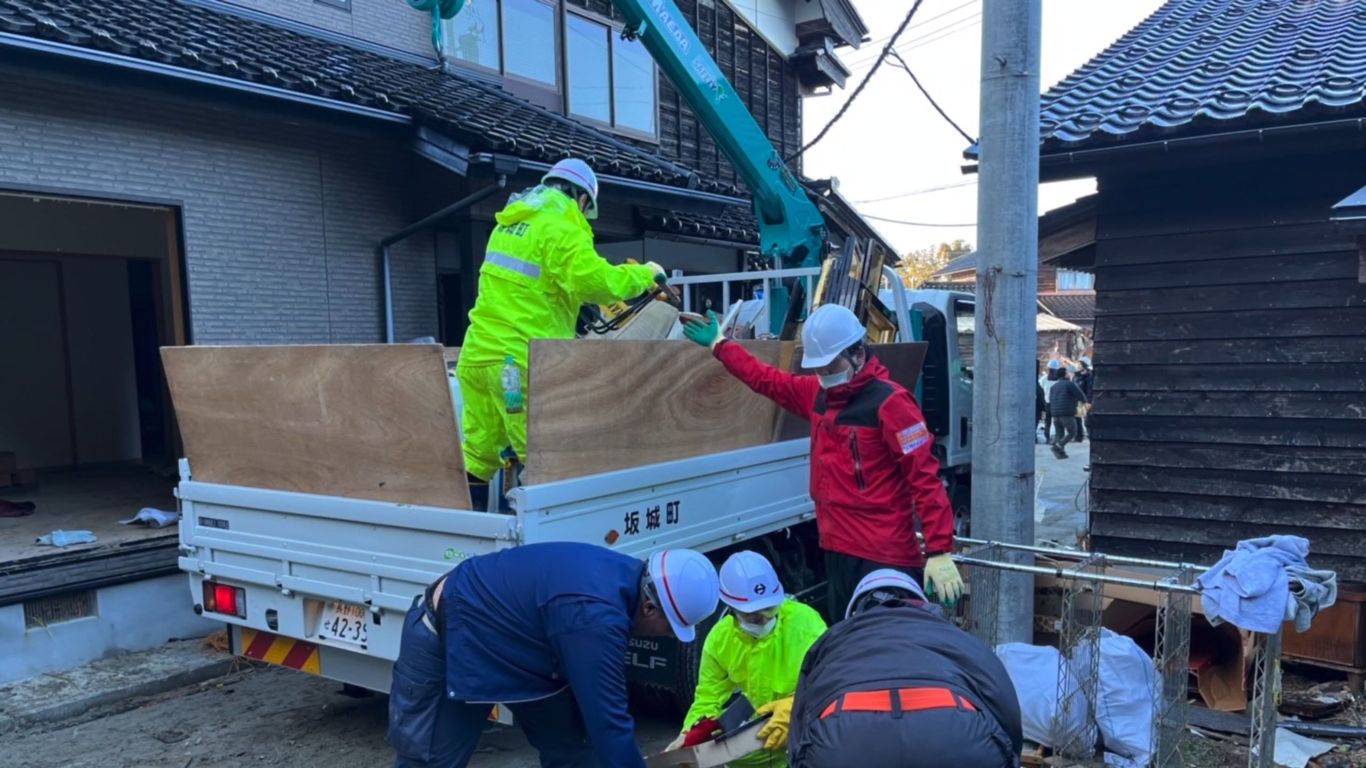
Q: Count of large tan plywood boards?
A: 2